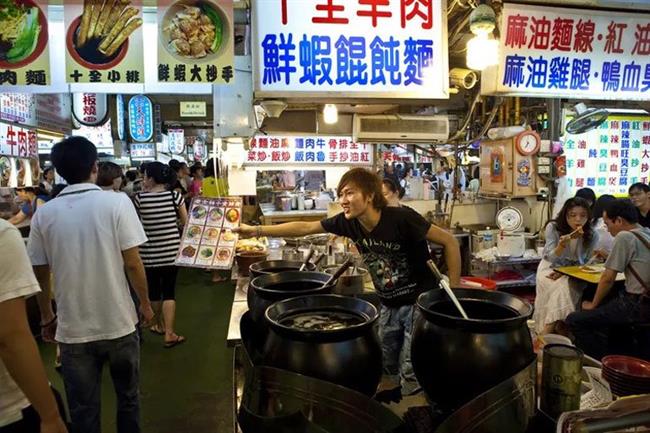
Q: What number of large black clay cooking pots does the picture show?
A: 4